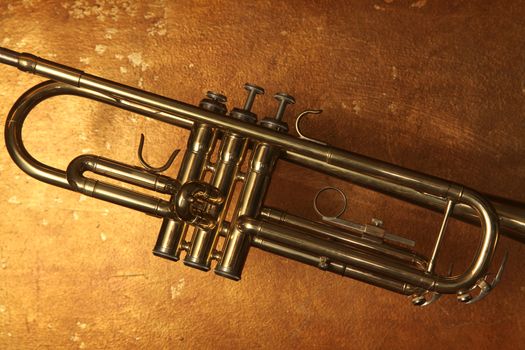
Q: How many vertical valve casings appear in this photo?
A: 3